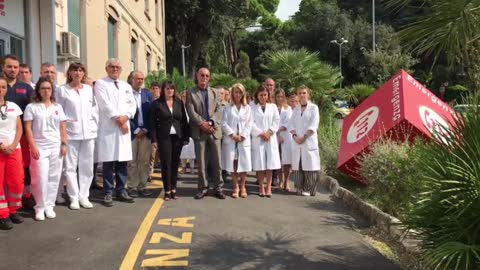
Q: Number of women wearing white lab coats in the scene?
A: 4